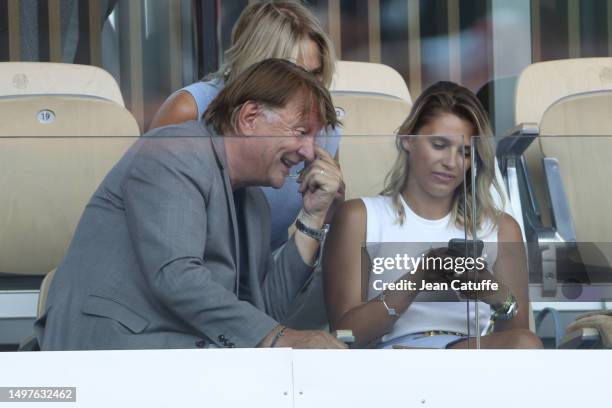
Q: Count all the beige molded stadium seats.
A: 3